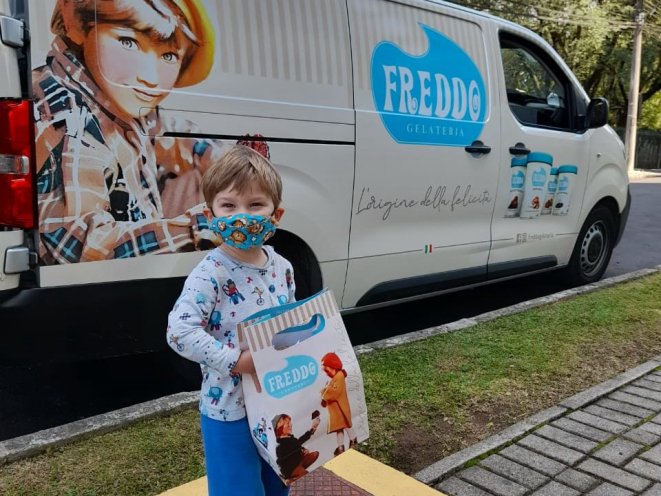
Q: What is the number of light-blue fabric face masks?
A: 1